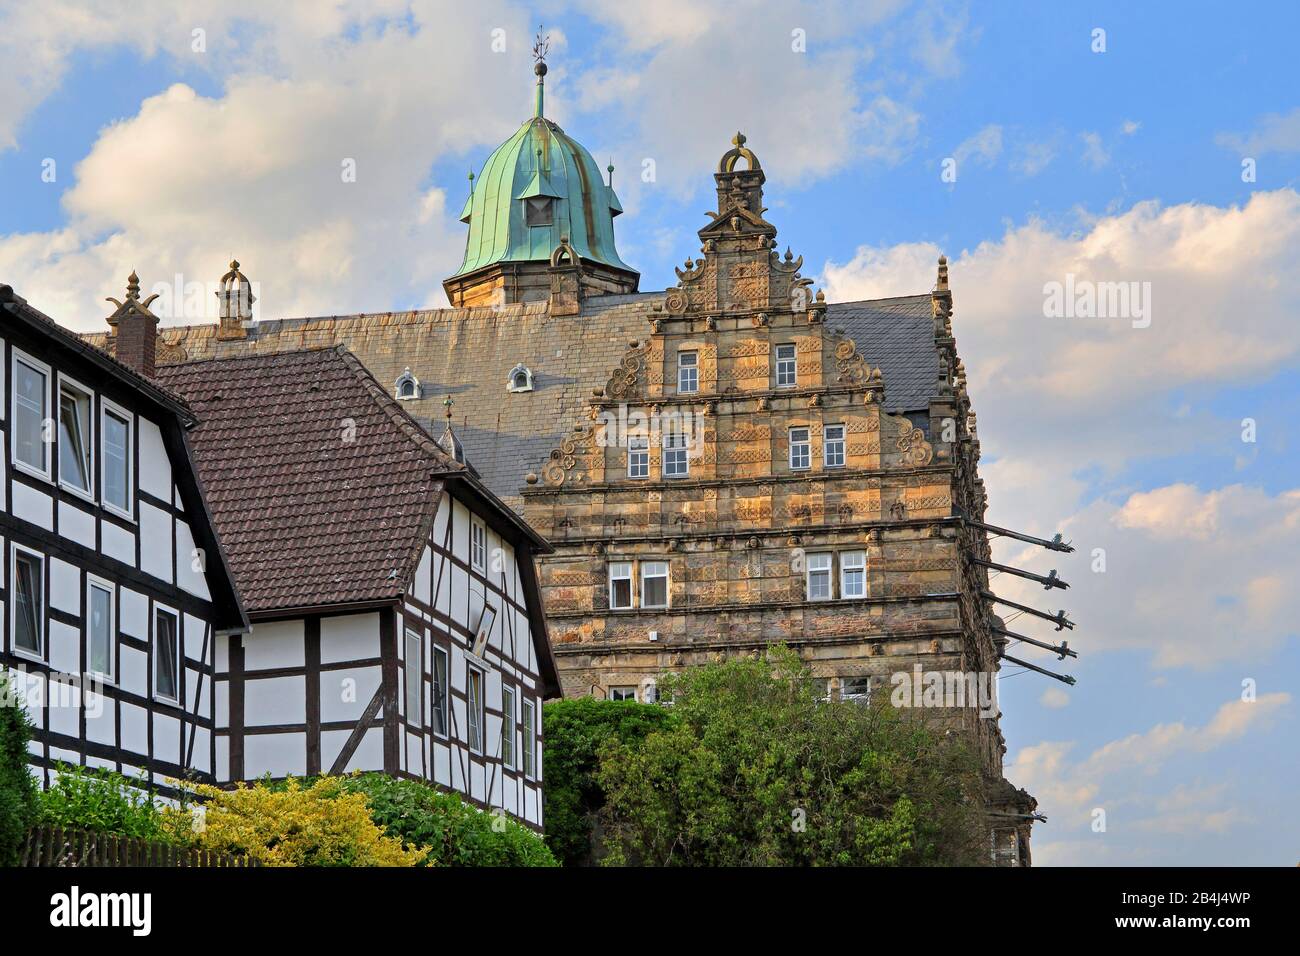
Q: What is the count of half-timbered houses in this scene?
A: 2